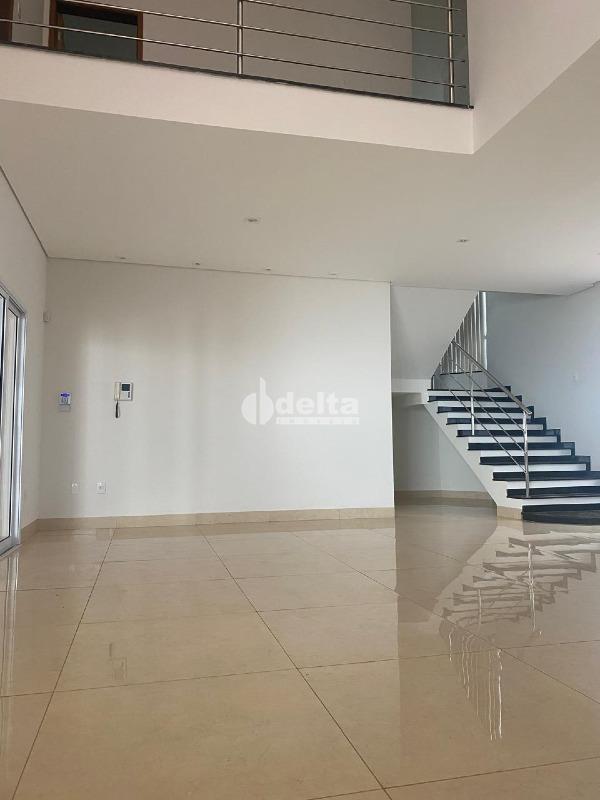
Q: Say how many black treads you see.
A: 10